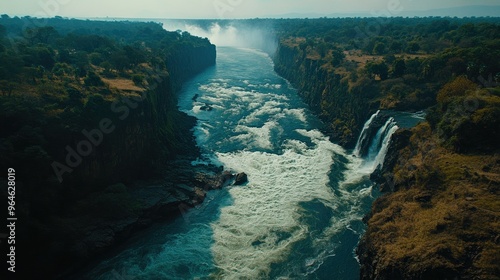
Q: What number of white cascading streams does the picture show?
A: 3